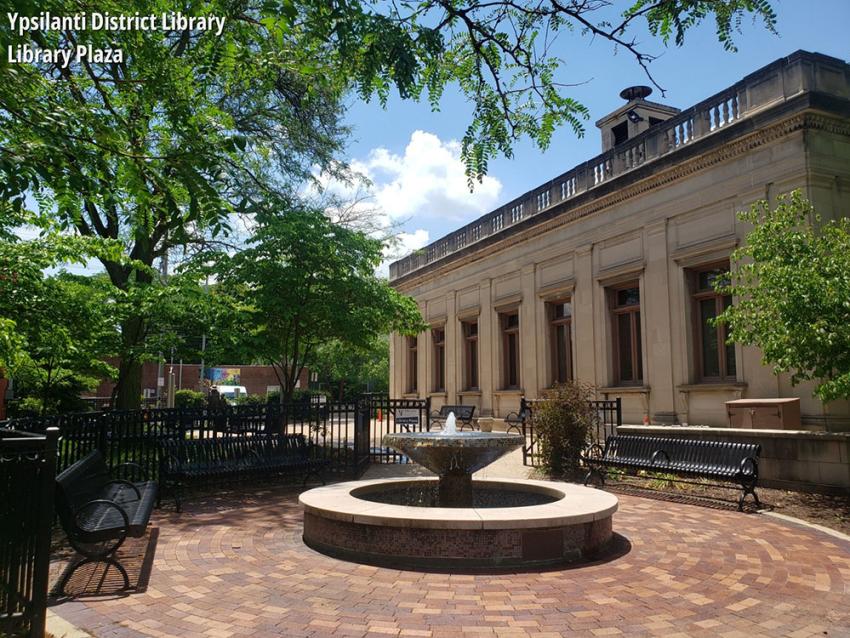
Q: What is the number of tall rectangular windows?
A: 7